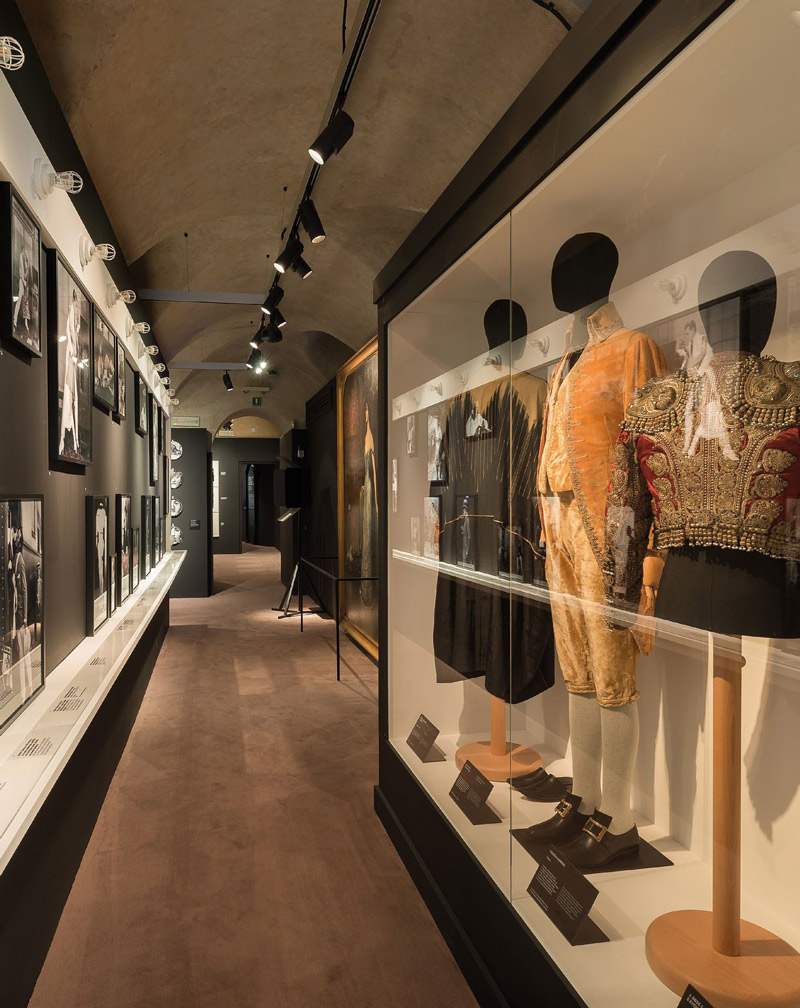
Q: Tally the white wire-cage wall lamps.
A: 10